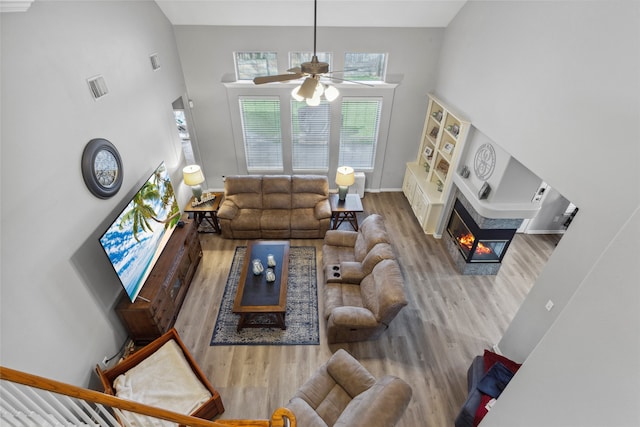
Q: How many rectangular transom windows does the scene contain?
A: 3